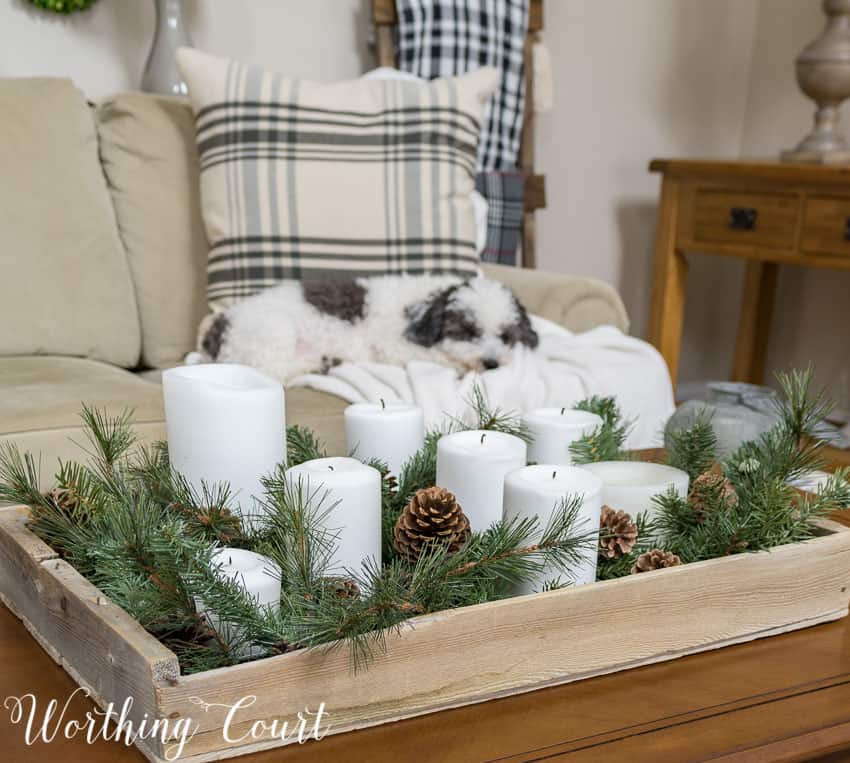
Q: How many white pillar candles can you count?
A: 8